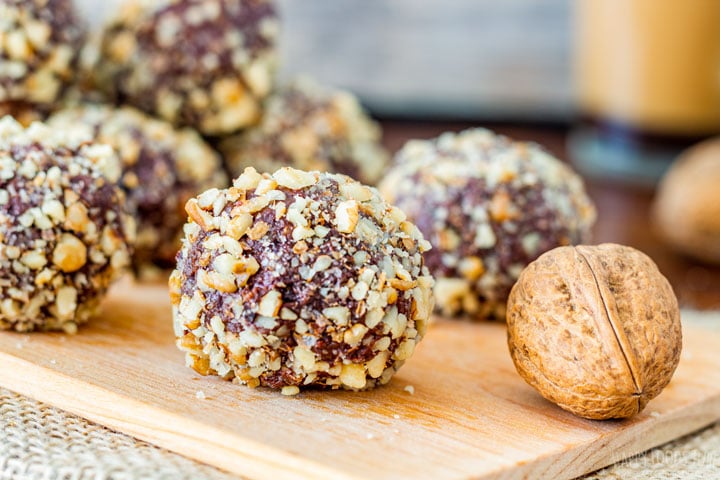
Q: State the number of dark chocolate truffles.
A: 7